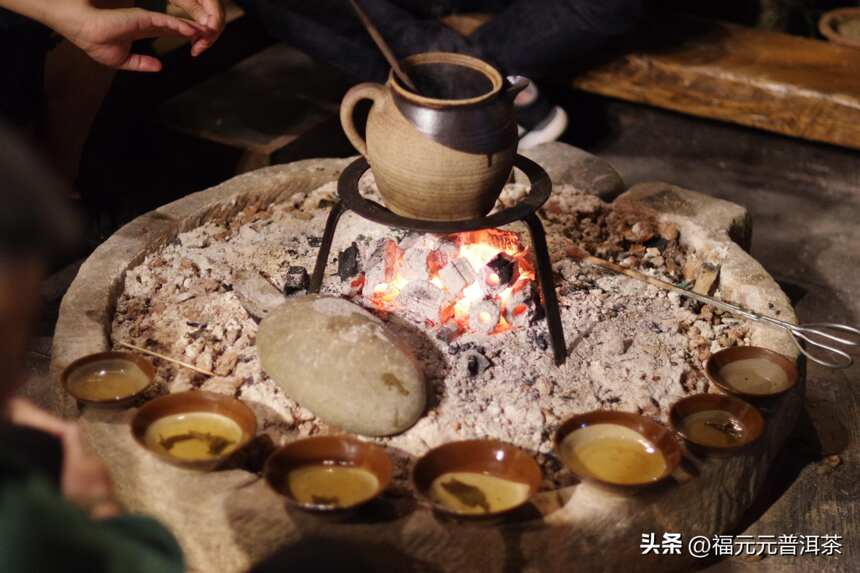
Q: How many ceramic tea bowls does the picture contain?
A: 7